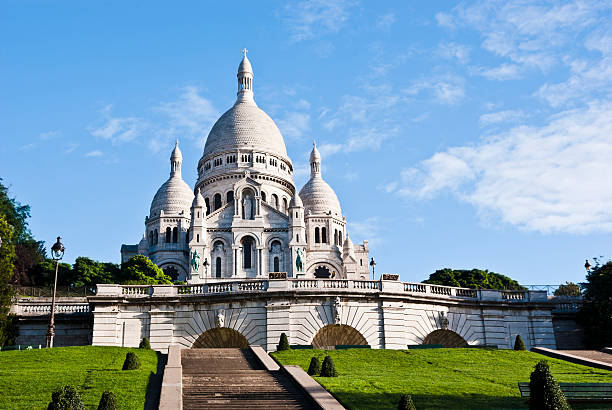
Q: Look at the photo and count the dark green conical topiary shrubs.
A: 10